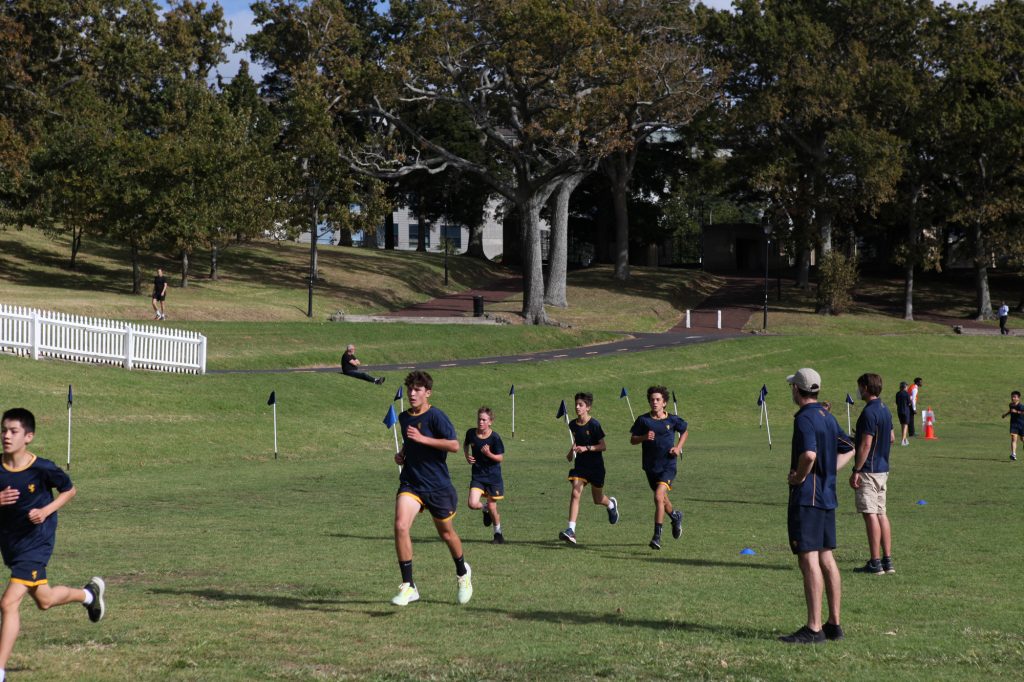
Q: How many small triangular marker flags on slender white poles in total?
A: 11